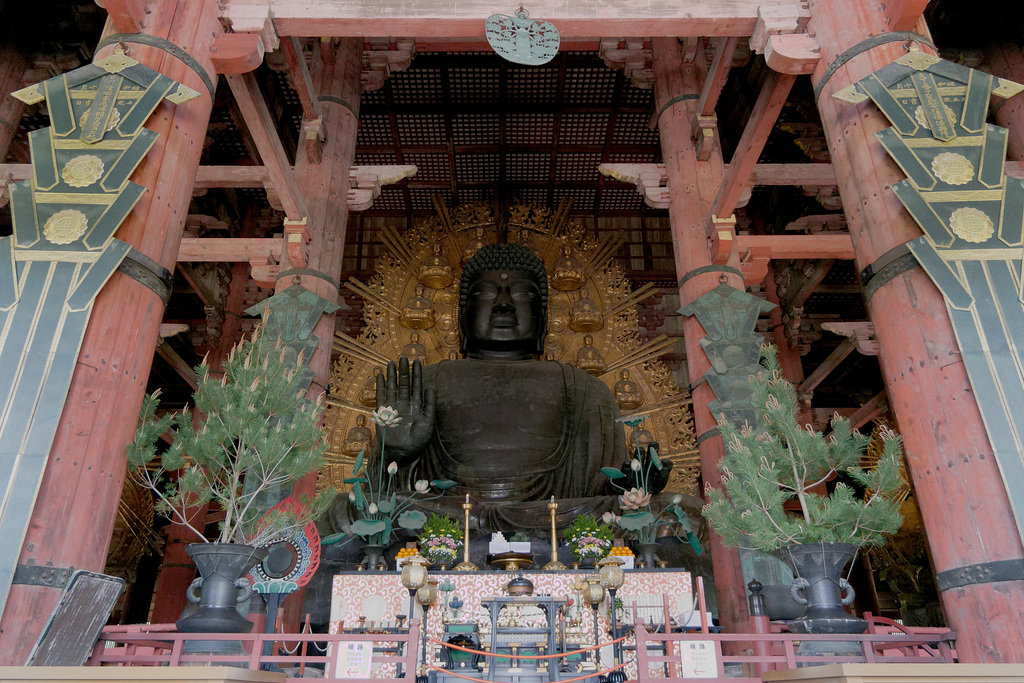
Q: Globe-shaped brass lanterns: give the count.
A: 4